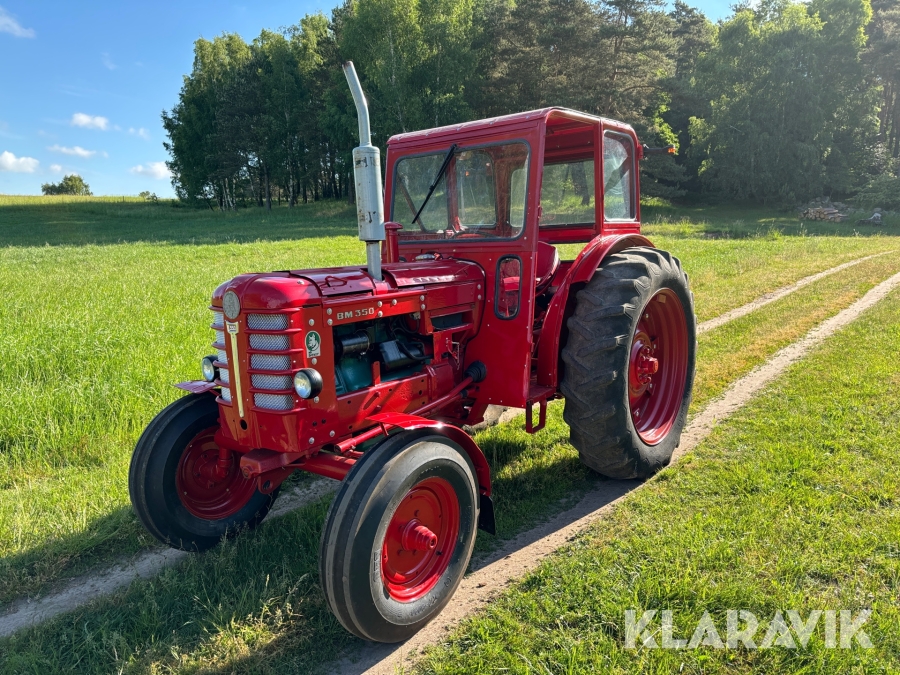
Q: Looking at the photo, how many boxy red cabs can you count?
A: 1